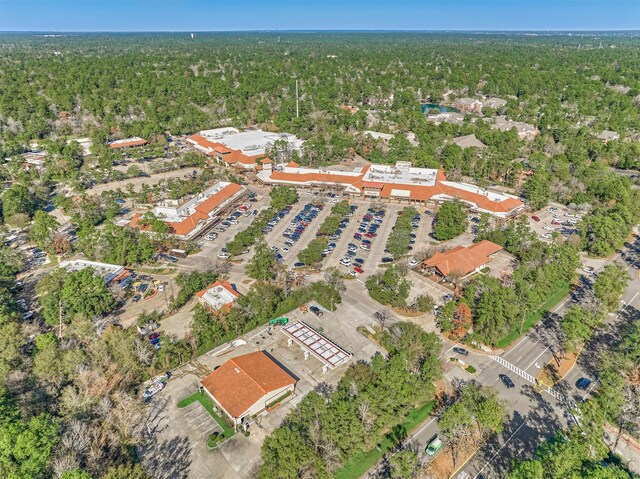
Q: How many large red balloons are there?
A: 0